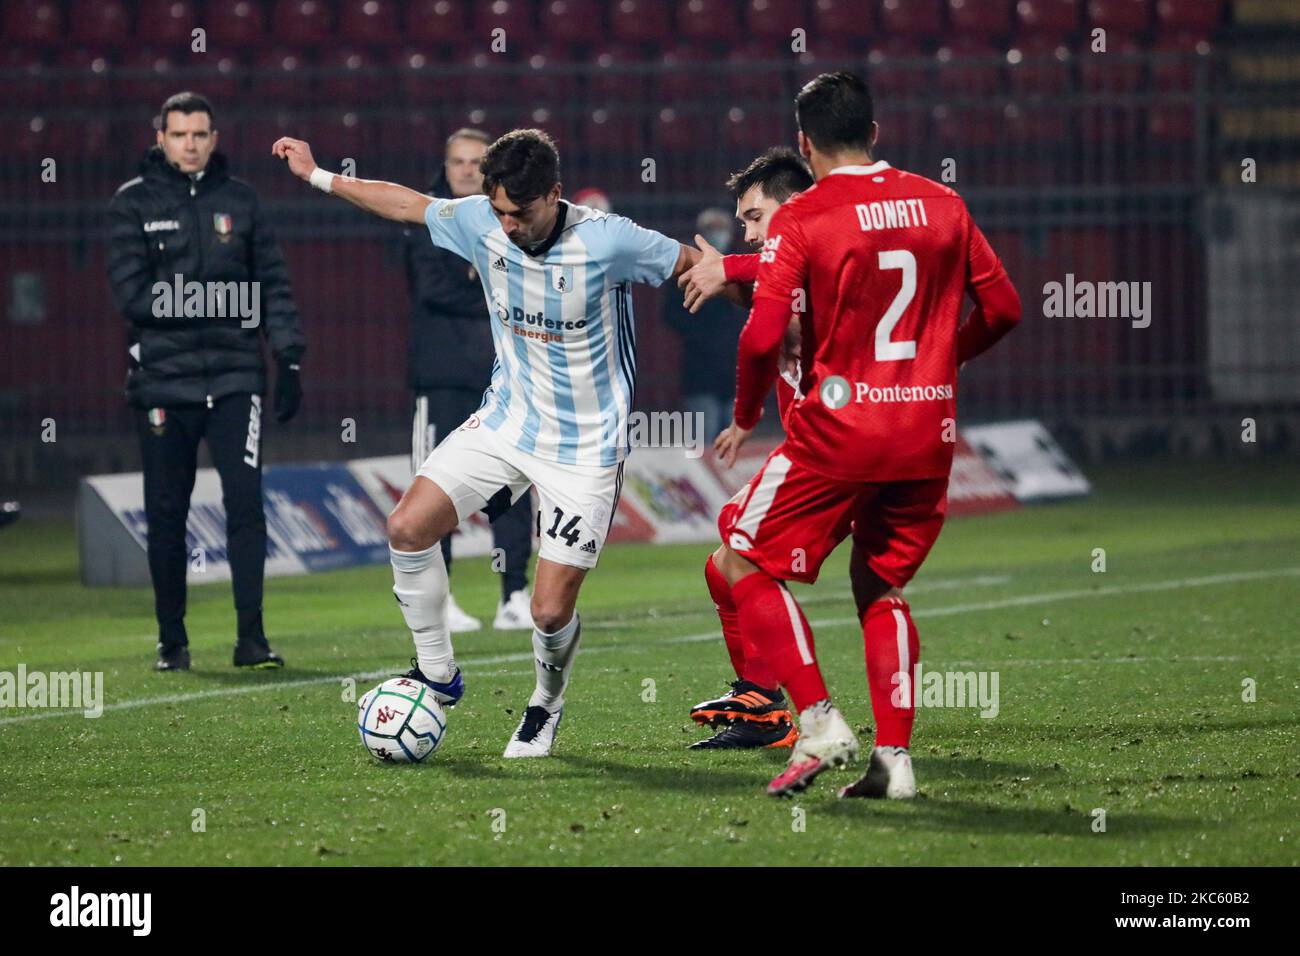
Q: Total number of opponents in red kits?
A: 2